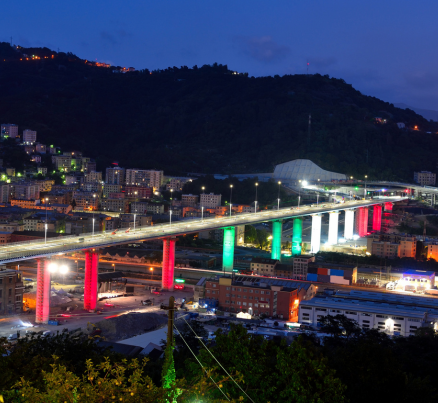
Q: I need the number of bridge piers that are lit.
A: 12